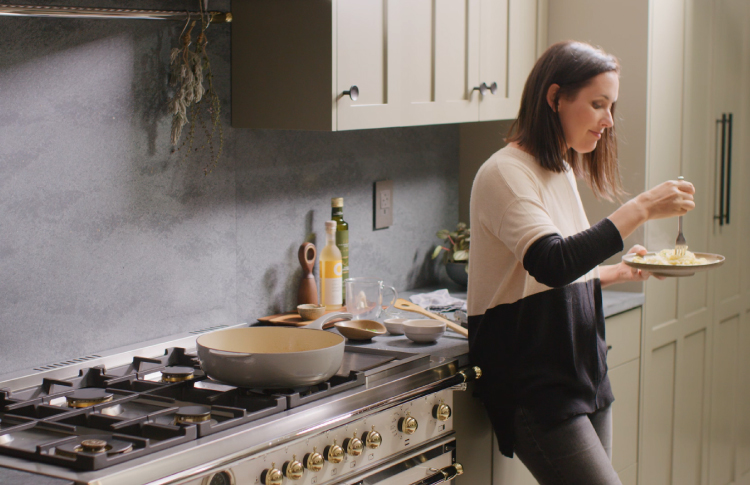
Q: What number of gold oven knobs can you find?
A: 8